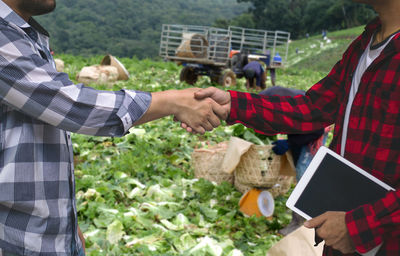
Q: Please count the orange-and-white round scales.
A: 1